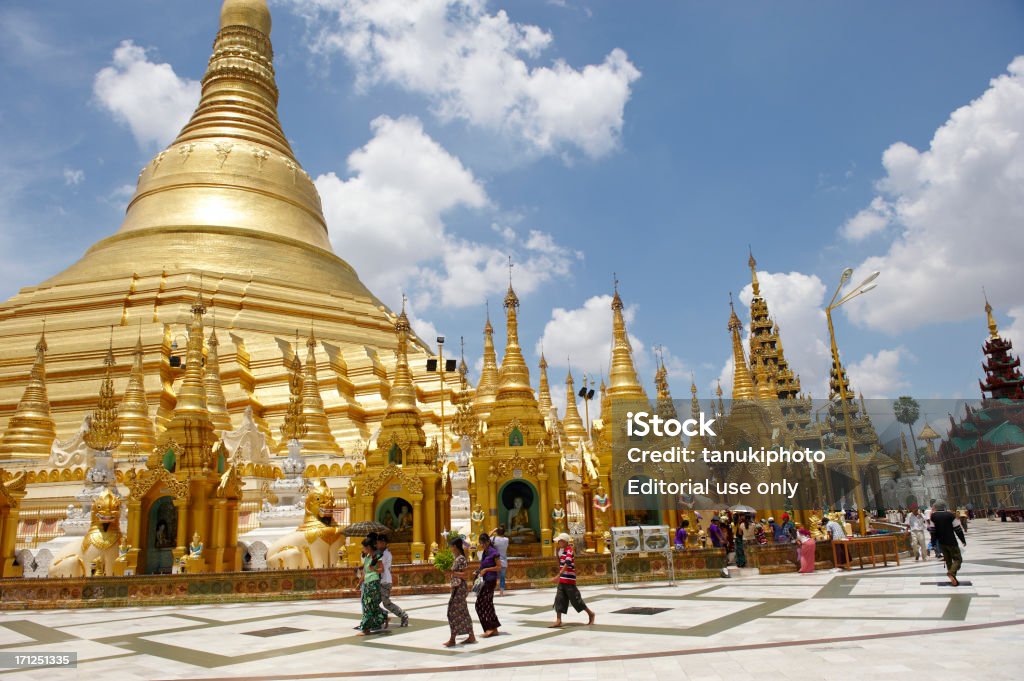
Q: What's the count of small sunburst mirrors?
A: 0